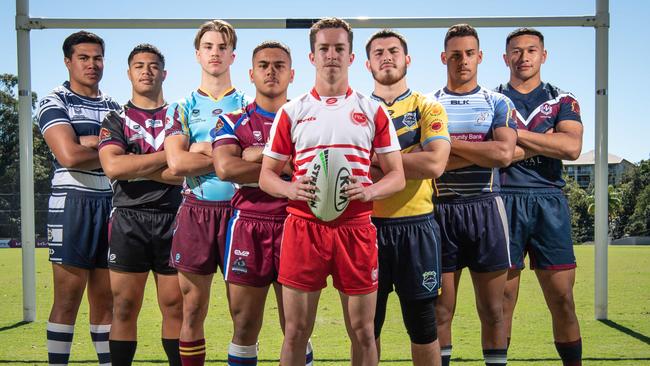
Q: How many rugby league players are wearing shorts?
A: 8